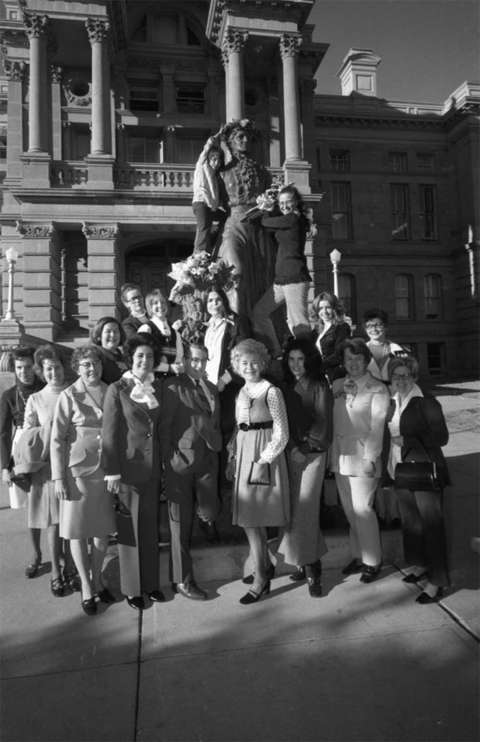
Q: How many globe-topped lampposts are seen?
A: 2